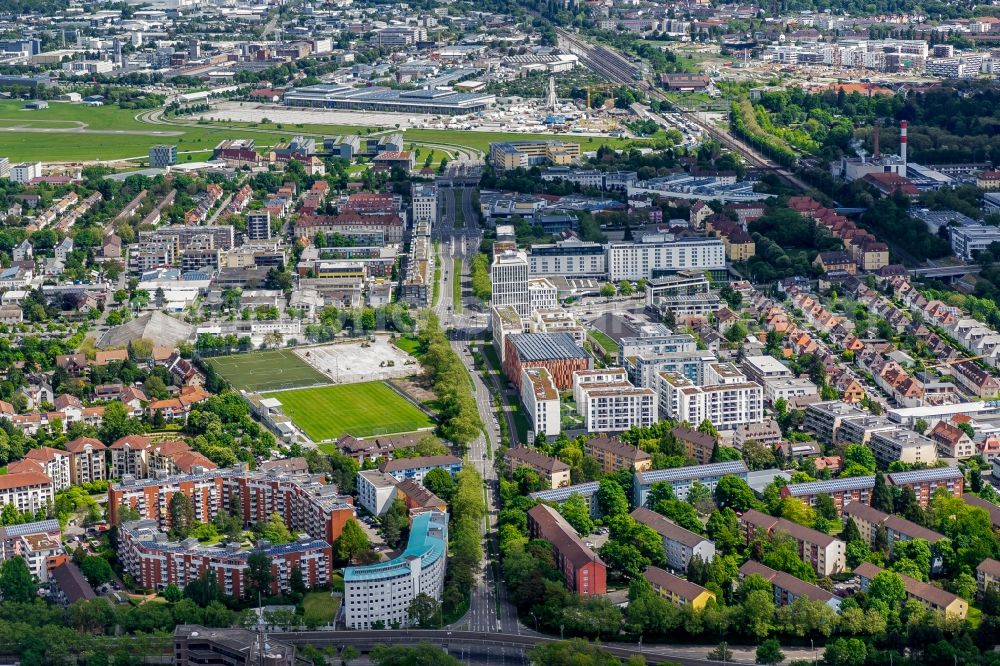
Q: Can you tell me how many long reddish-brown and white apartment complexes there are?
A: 2